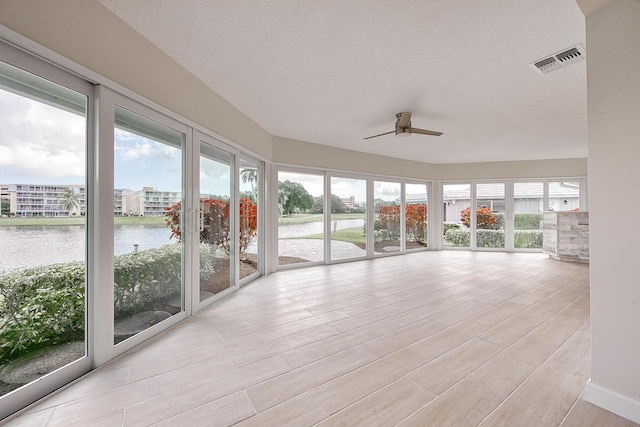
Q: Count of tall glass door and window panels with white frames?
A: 12